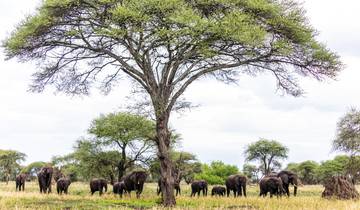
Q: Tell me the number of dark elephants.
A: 12